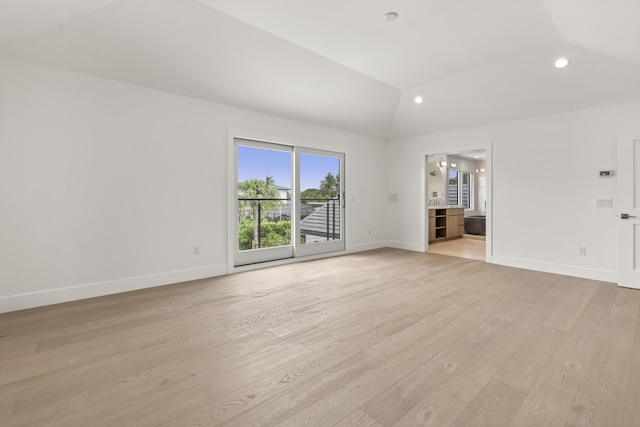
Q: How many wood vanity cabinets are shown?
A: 1